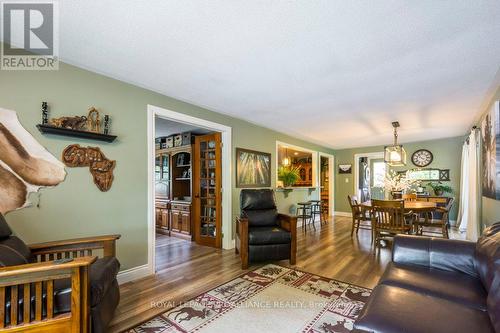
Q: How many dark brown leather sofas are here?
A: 1